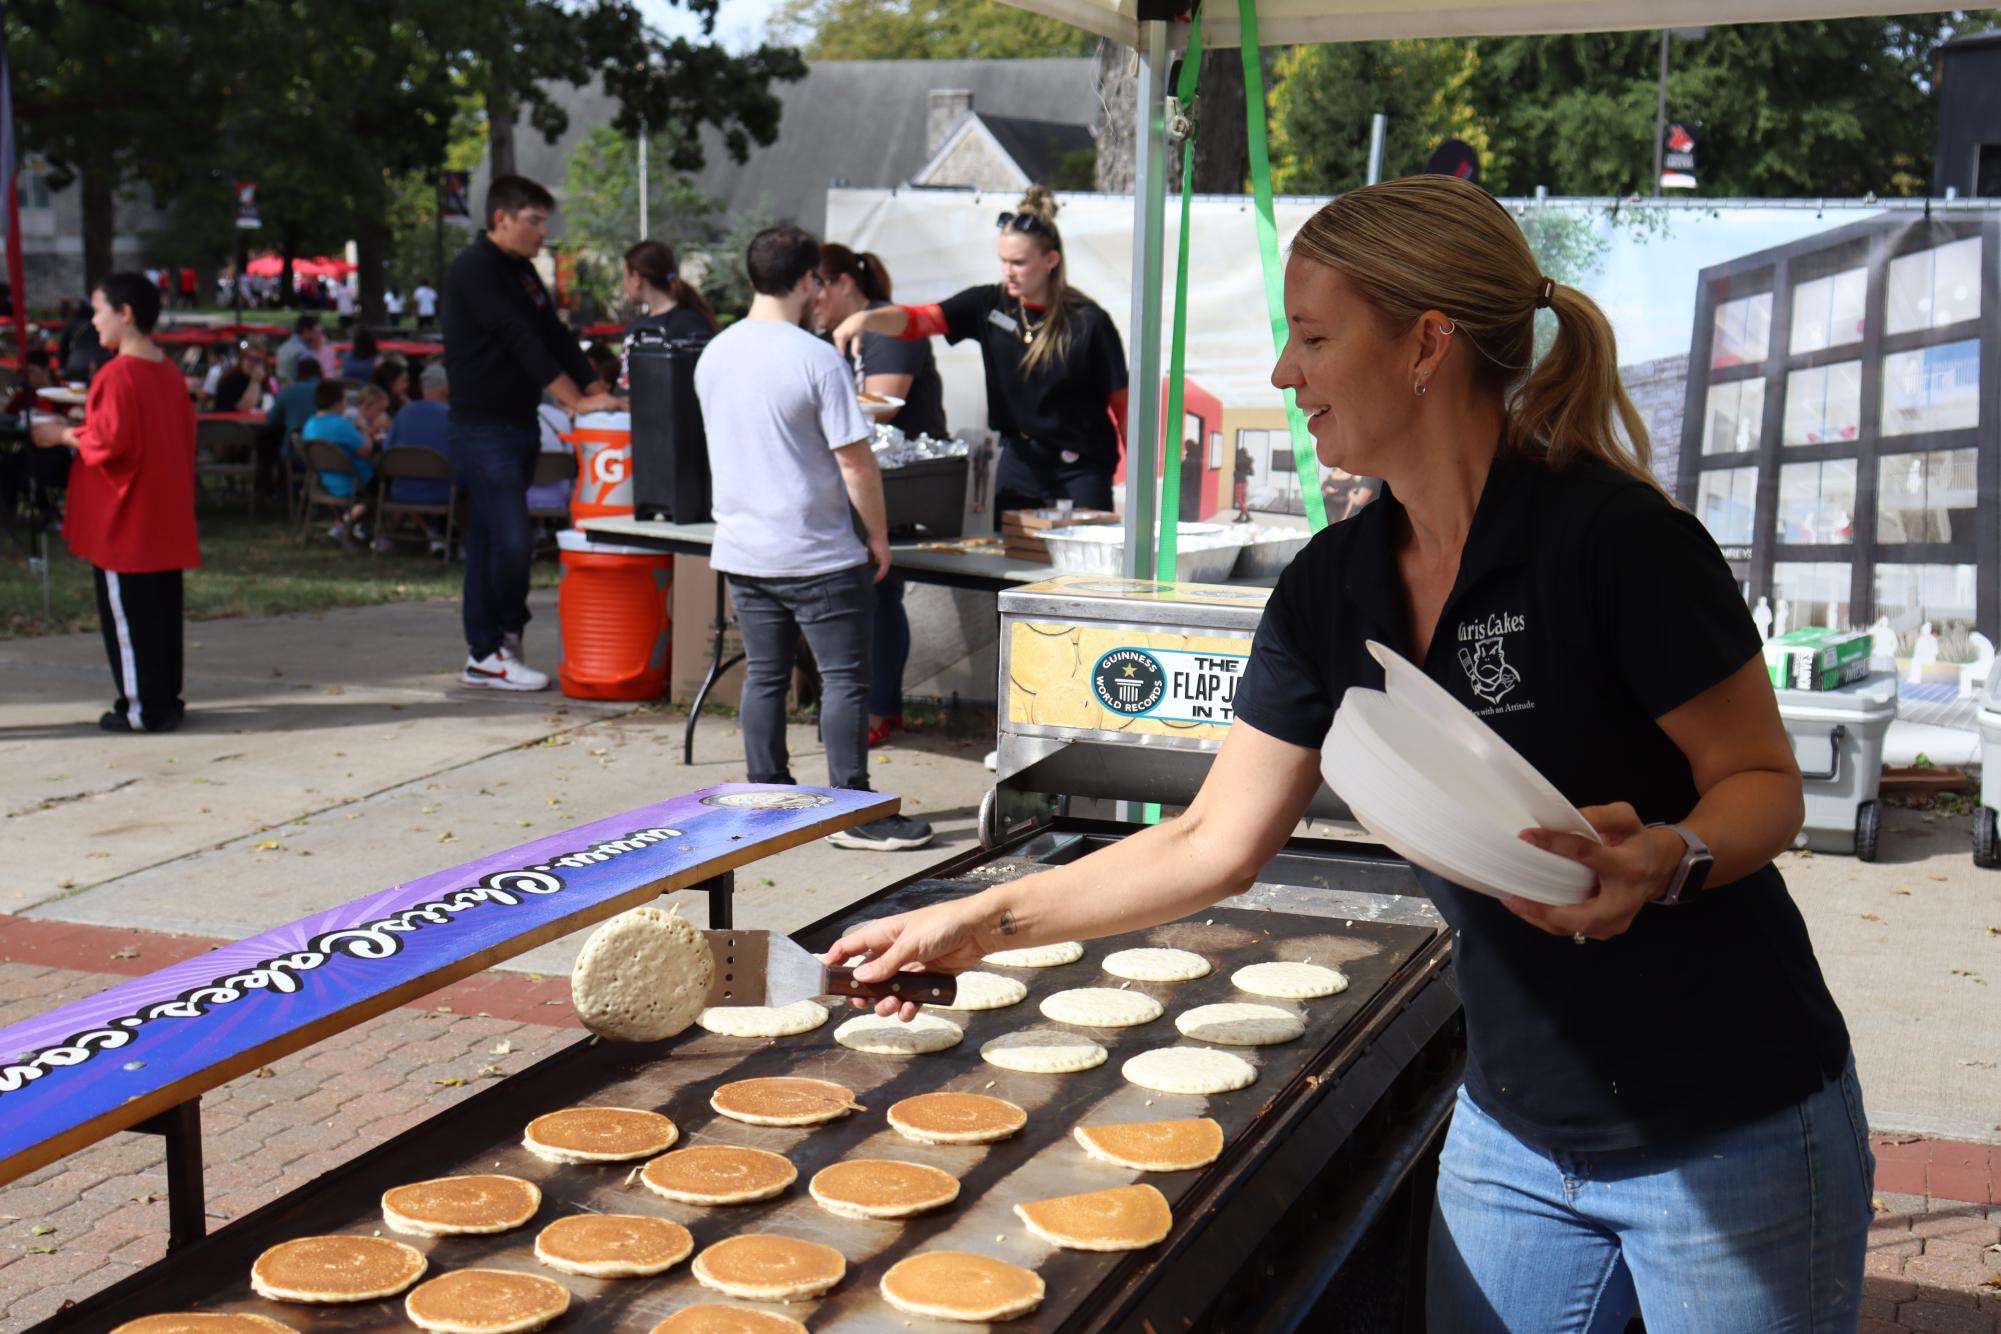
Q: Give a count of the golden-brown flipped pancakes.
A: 15